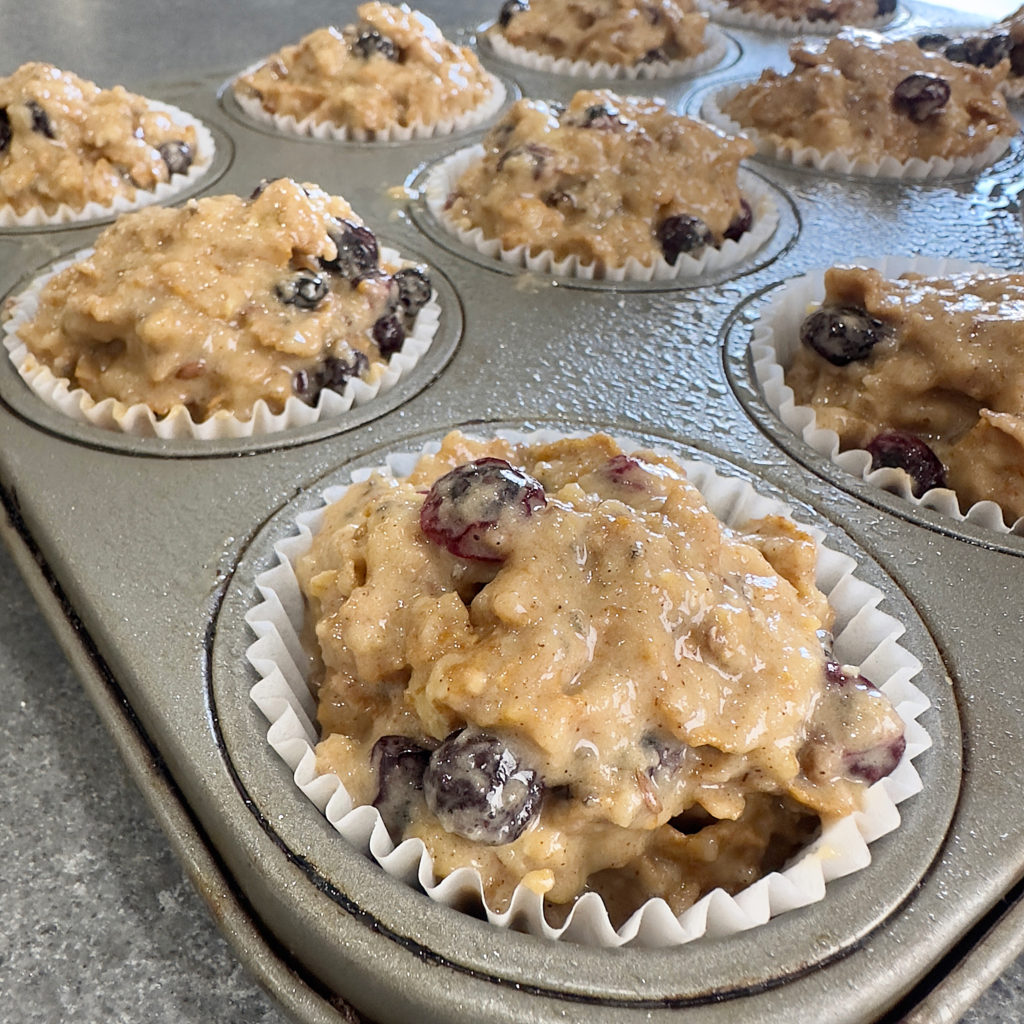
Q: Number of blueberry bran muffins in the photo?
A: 10